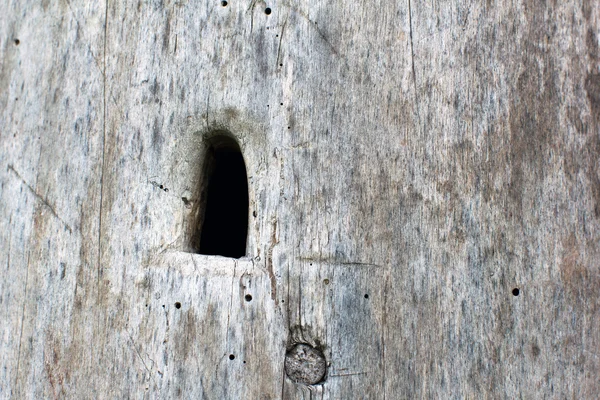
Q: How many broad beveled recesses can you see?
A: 1